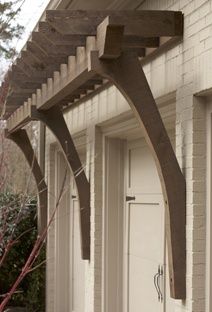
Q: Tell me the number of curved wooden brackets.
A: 3